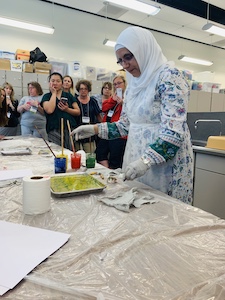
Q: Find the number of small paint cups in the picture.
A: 4